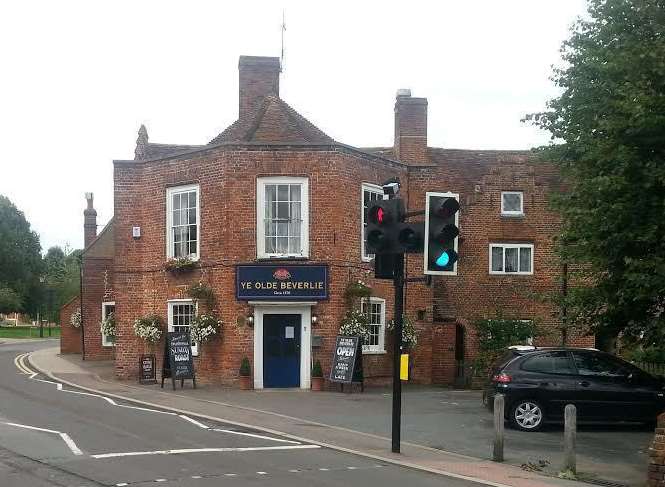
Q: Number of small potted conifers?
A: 2